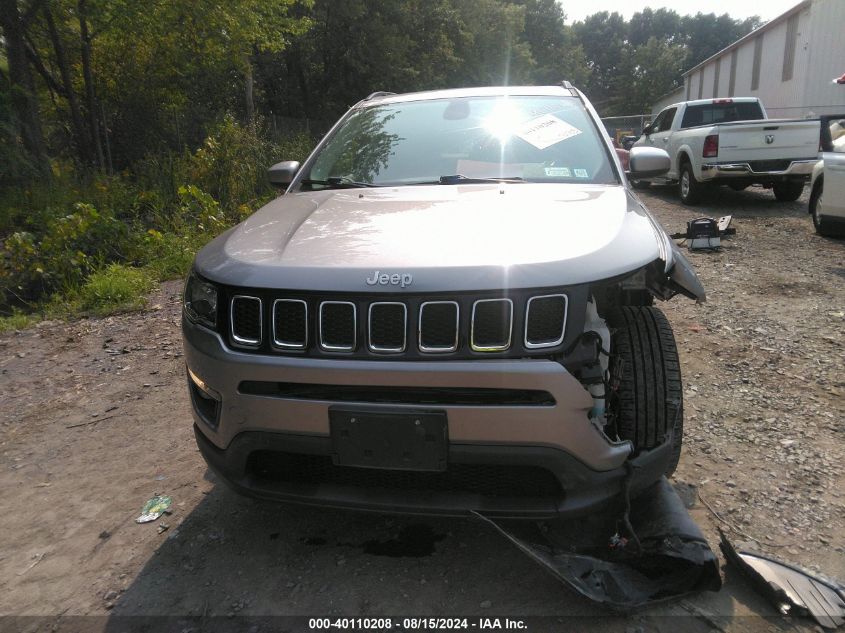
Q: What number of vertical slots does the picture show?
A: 7